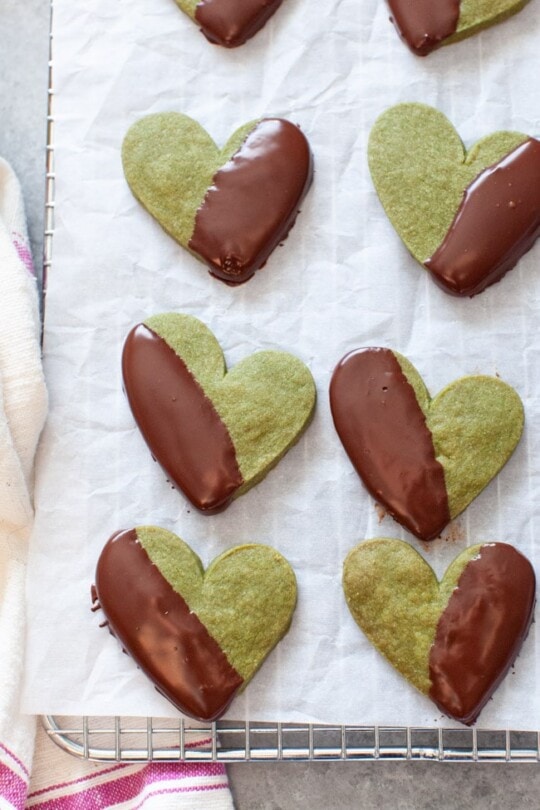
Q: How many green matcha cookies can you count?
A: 8